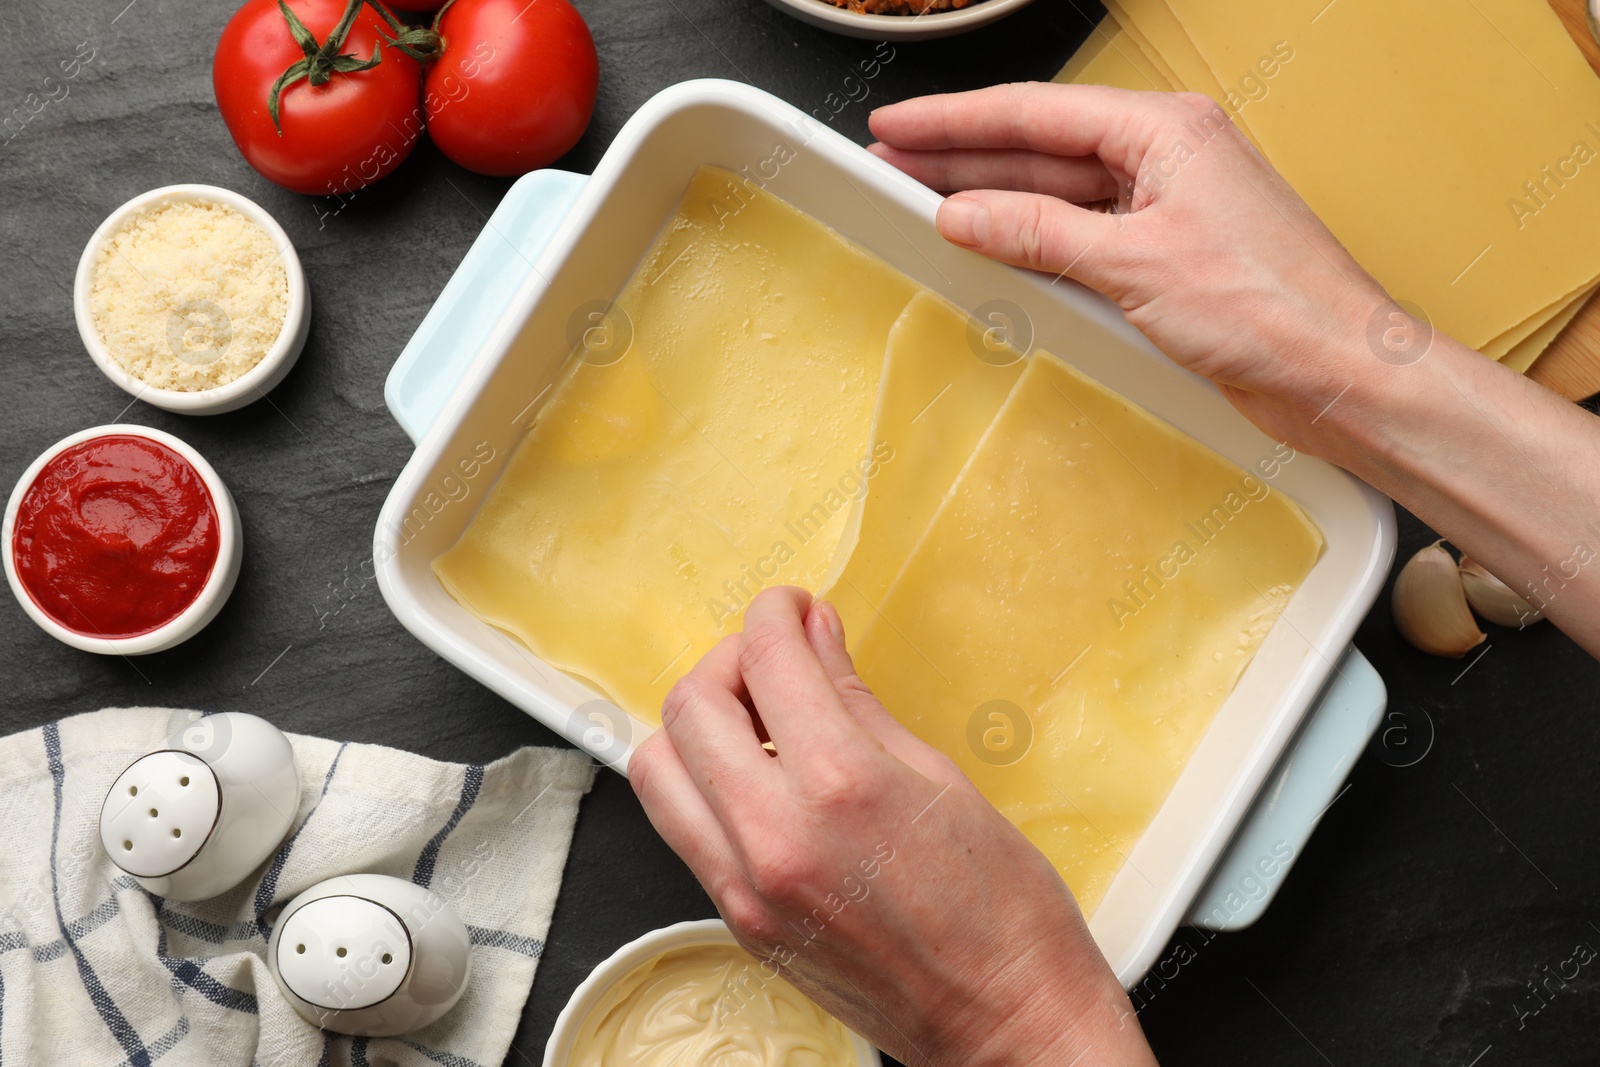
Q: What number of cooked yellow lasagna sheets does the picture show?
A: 3